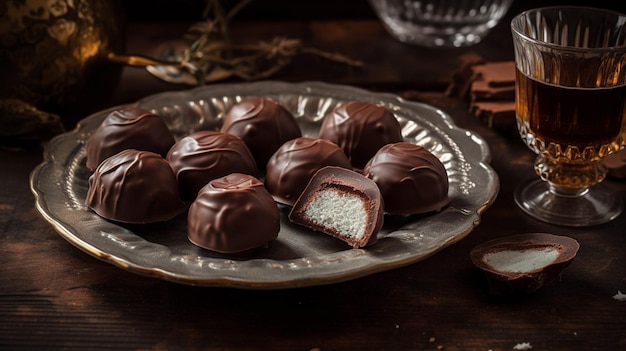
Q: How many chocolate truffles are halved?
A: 2